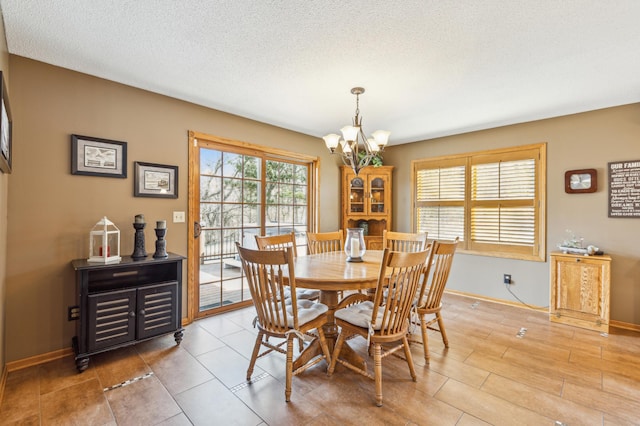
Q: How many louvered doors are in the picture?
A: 2